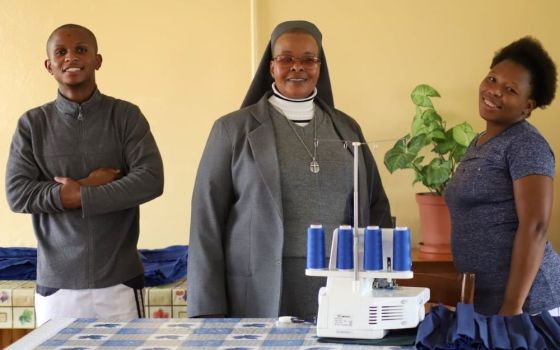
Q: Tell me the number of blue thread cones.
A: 4